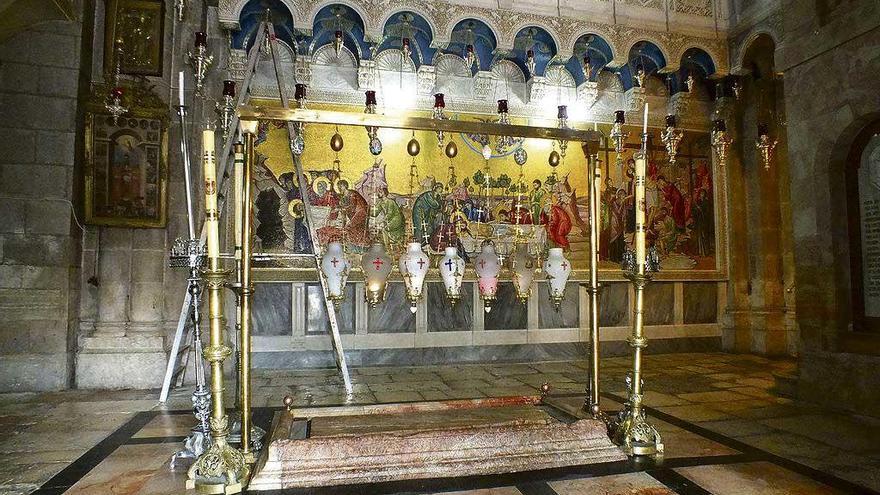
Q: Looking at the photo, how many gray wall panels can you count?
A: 9